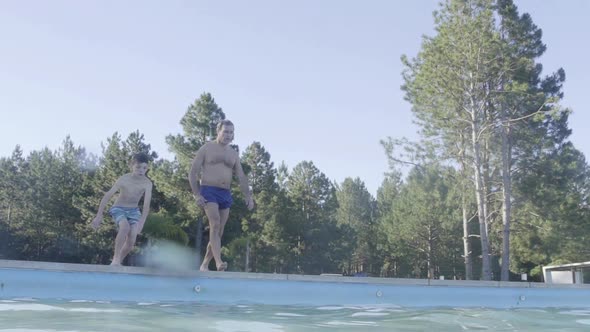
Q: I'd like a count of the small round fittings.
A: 3